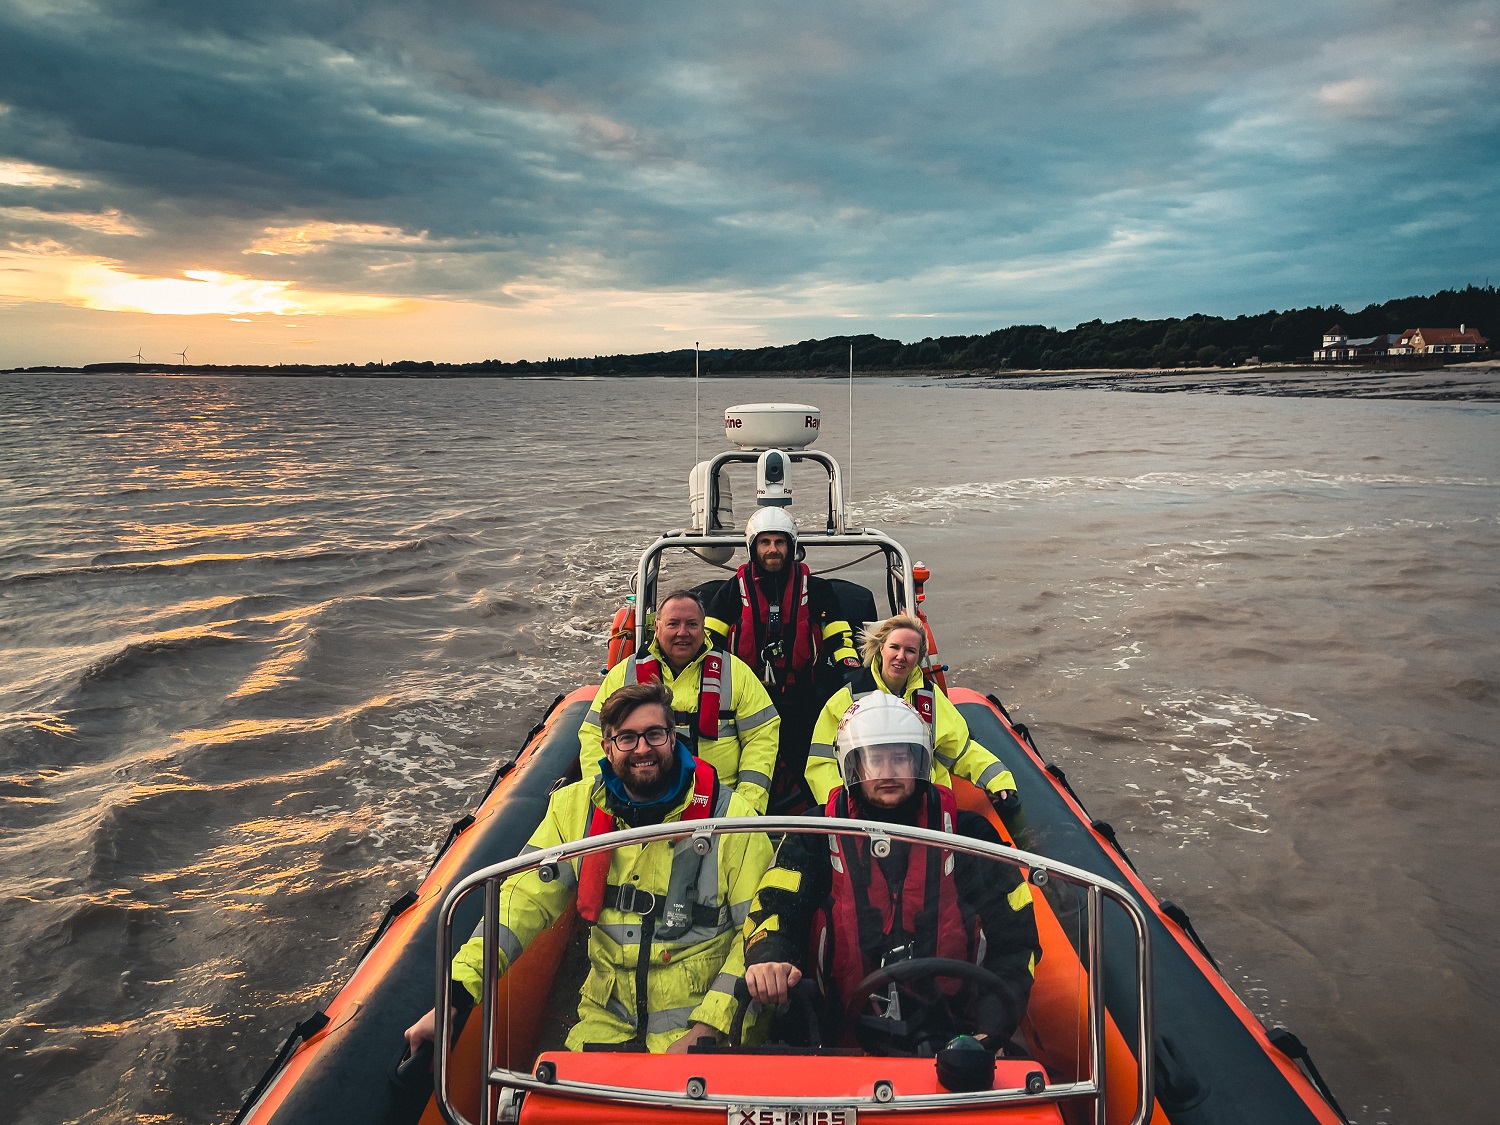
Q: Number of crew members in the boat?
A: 5